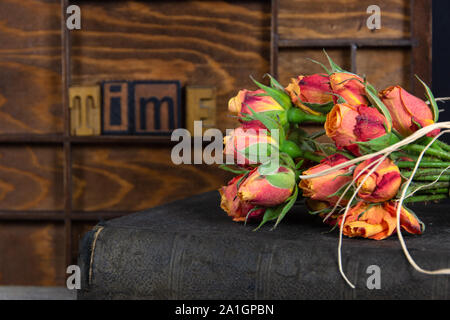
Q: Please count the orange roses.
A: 11